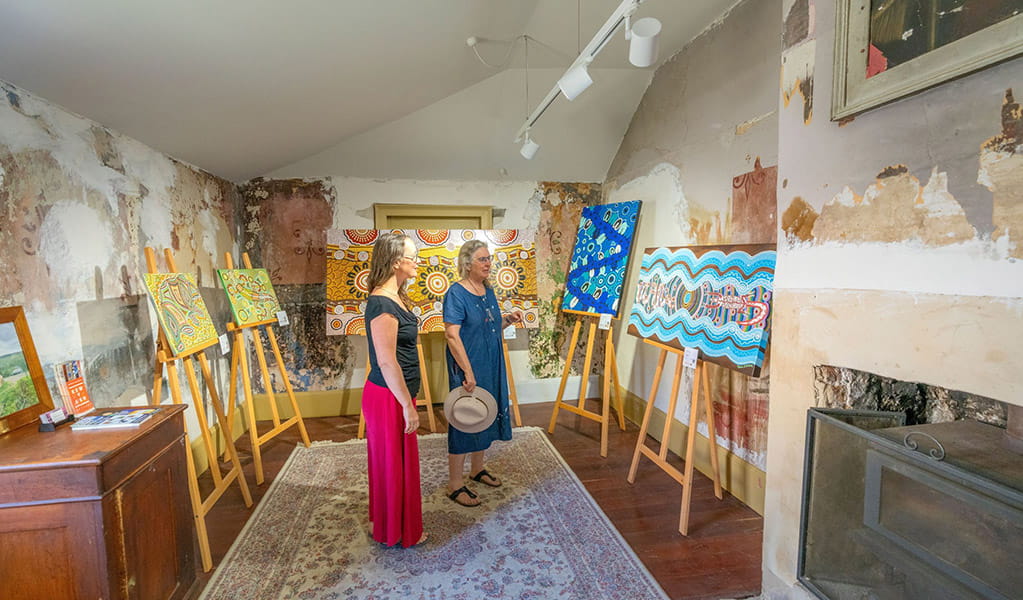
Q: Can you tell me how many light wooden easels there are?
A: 6